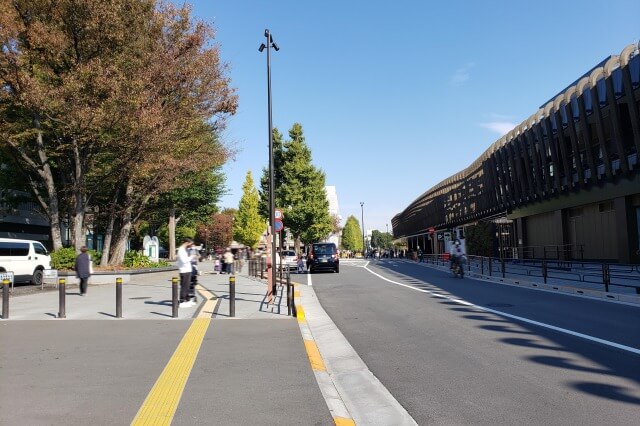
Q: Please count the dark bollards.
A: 5